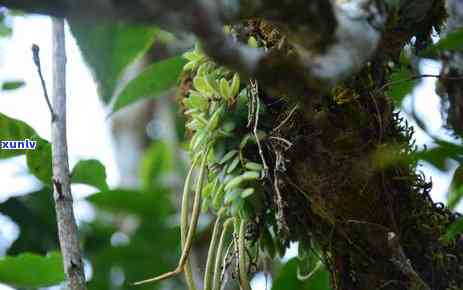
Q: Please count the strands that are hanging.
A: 5